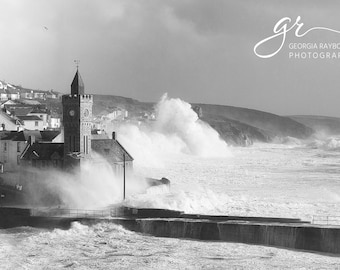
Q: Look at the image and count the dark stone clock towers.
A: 1